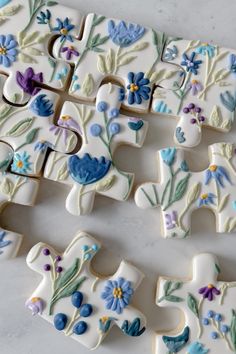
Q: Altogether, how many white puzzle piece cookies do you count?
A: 9